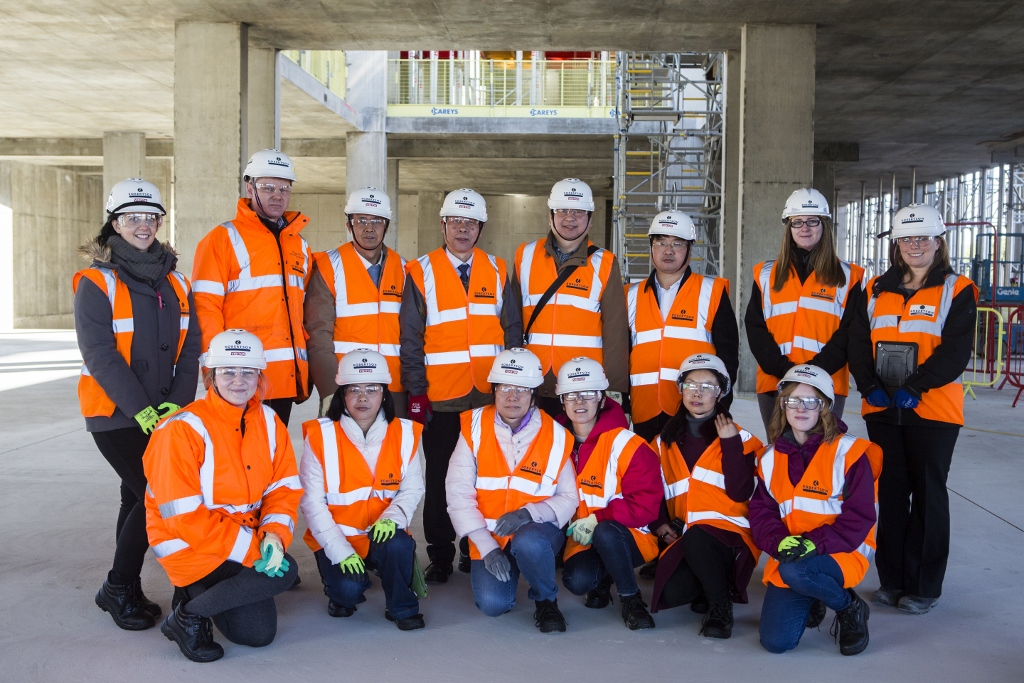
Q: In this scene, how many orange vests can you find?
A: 12